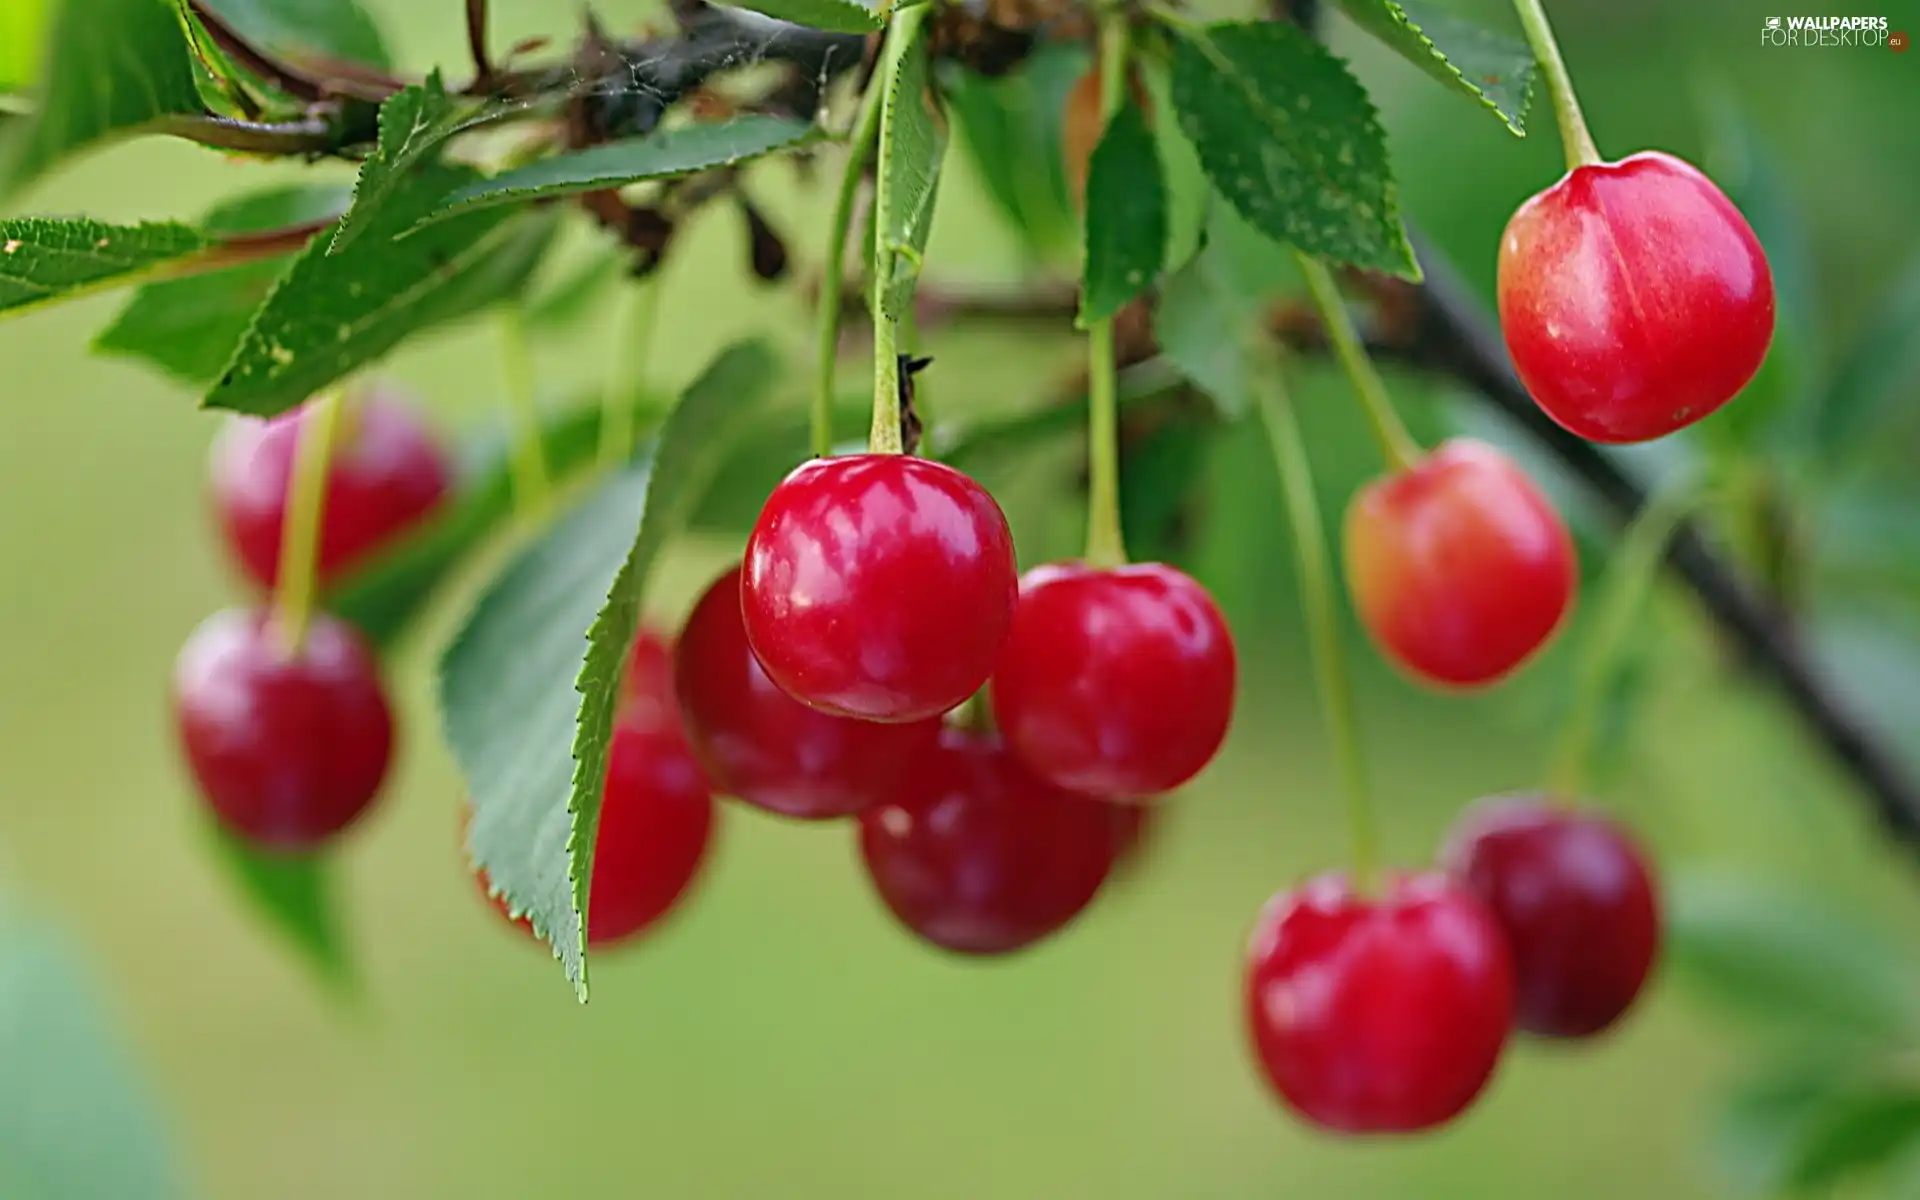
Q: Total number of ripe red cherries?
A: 11